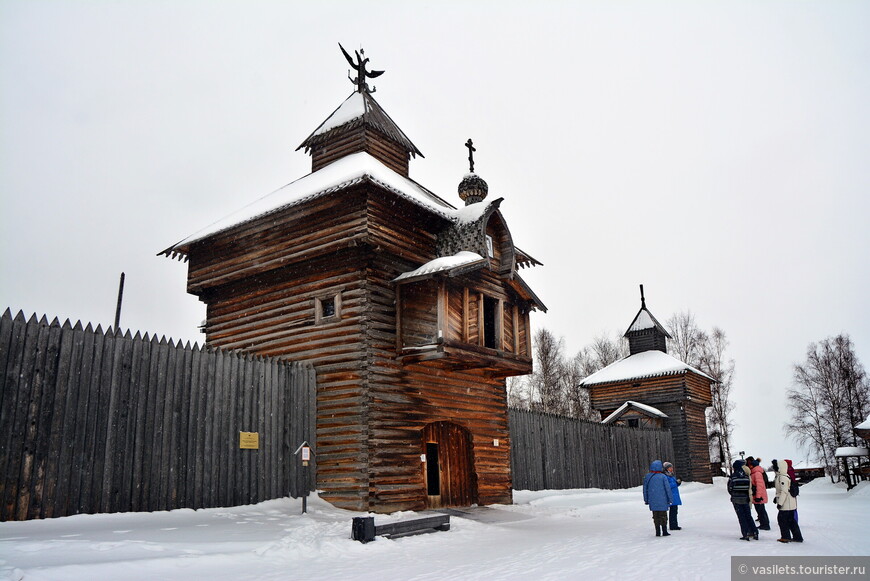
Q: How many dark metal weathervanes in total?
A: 1